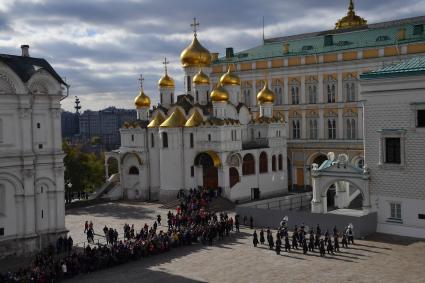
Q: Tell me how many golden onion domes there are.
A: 7